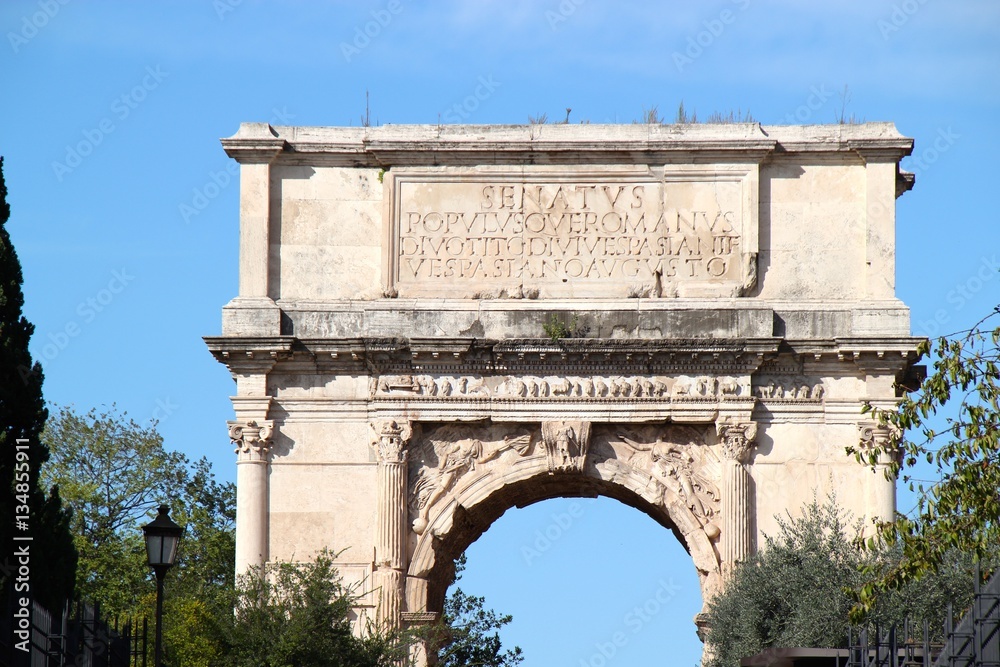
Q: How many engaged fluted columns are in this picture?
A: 2